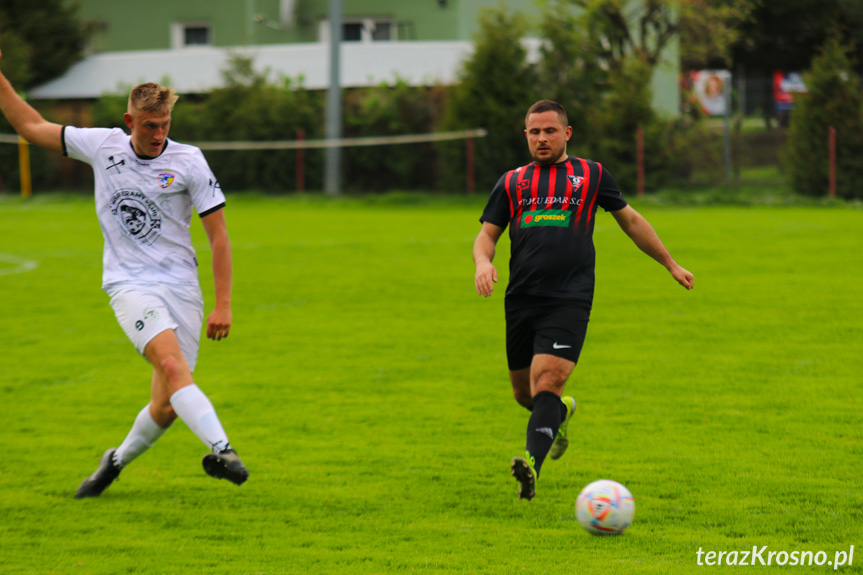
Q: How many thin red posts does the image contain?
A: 4